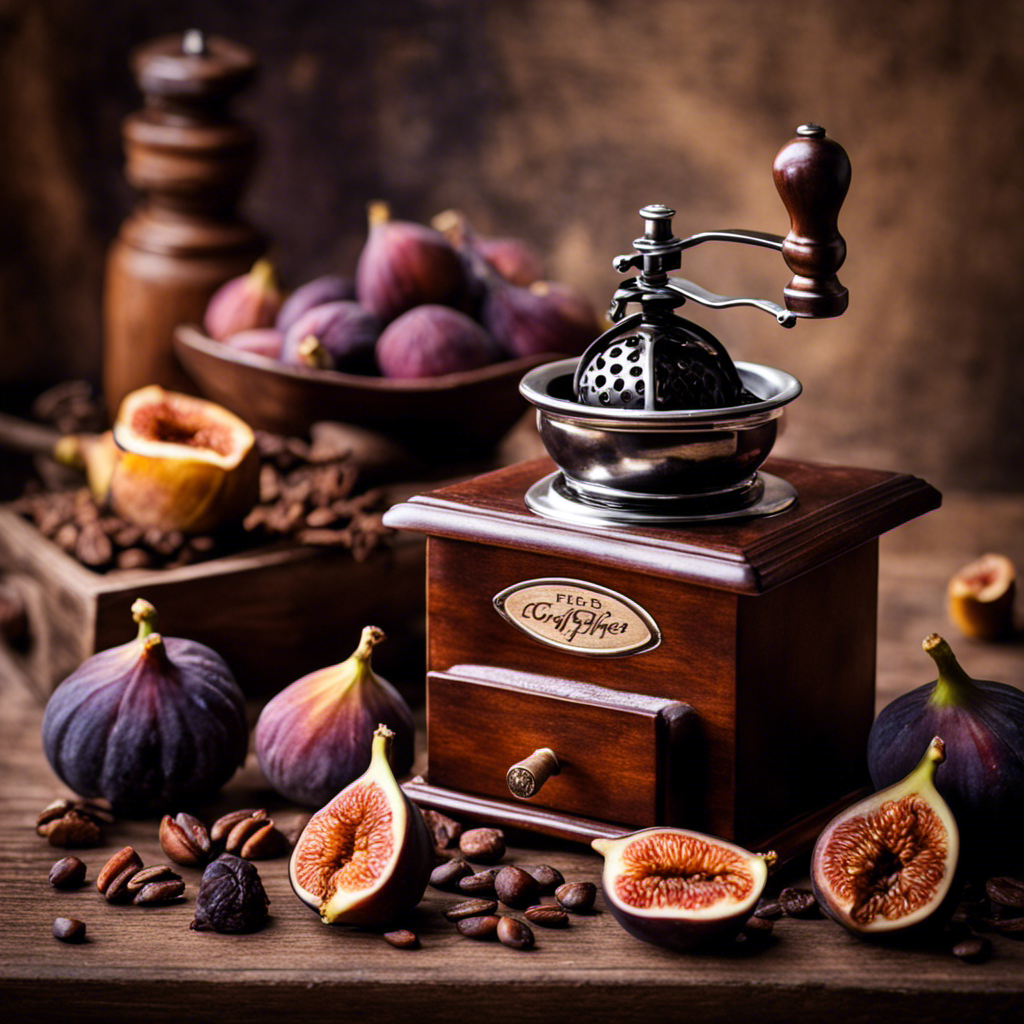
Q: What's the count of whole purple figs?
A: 11